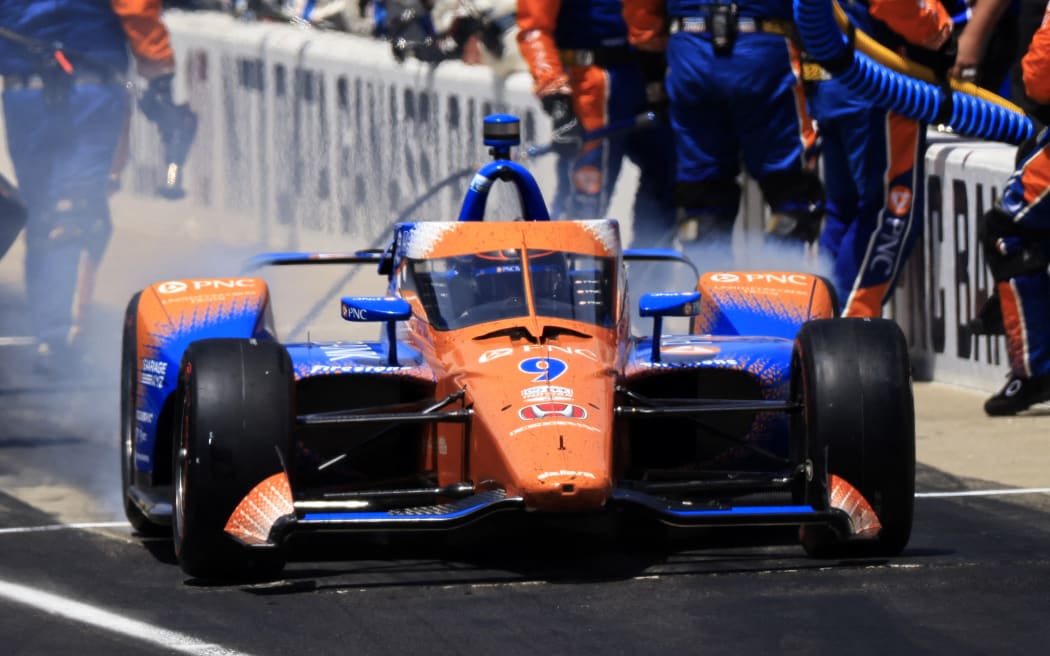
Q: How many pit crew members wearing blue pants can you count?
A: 5